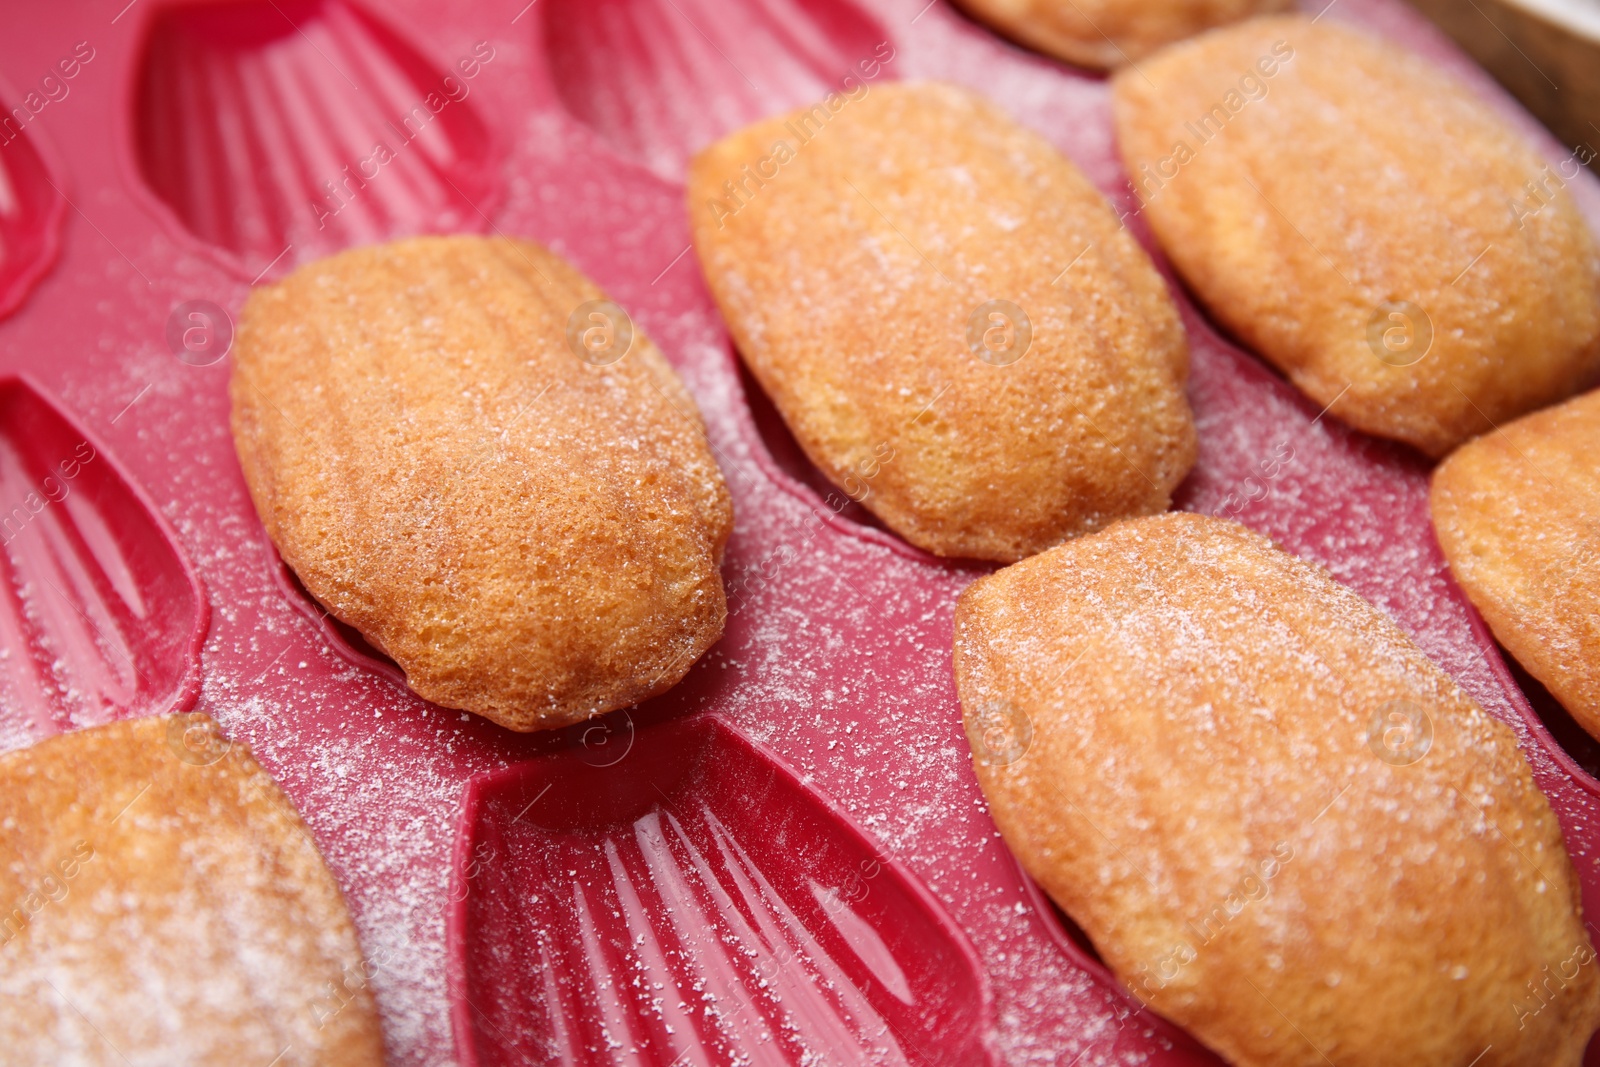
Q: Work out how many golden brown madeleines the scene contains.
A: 7